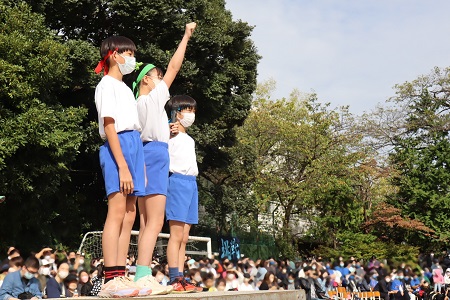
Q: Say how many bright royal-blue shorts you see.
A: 3